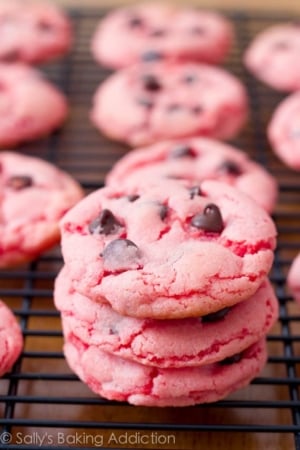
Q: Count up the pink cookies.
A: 13